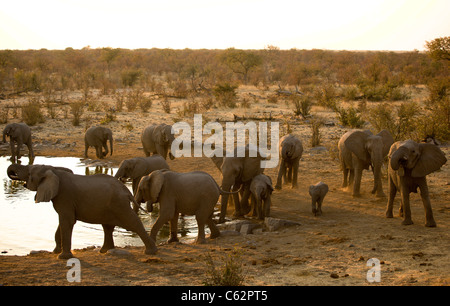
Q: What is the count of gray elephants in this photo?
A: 12